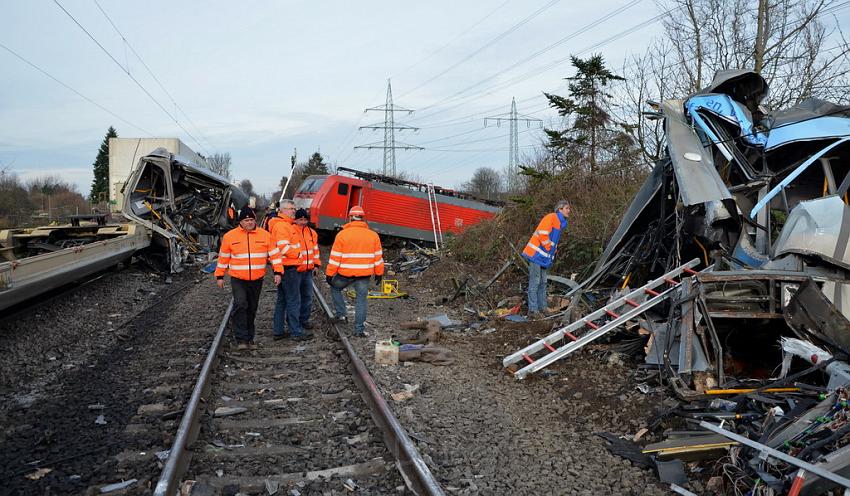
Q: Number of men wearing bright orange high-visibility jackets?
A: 5